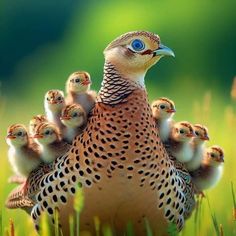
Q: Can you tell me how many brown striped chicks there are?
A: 10